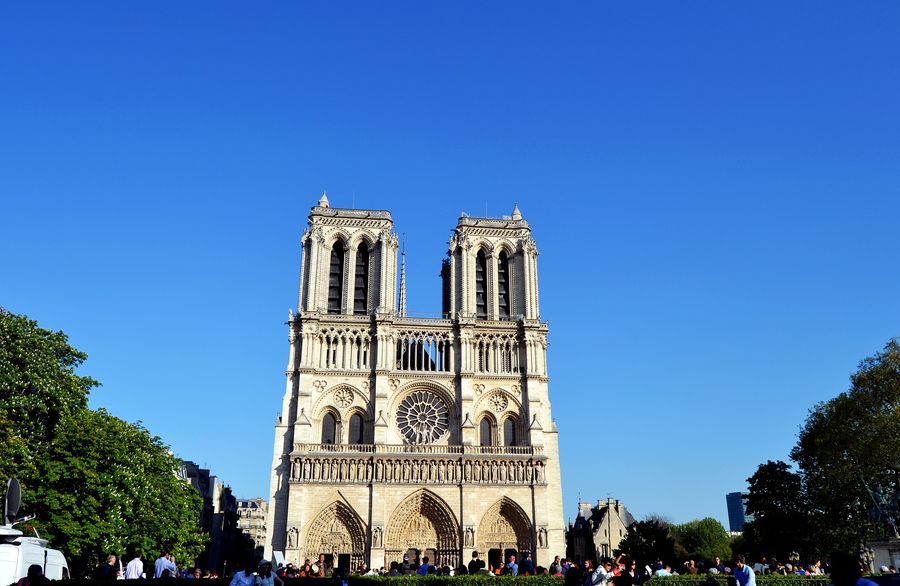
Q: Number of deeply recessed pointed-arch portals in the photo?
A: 3